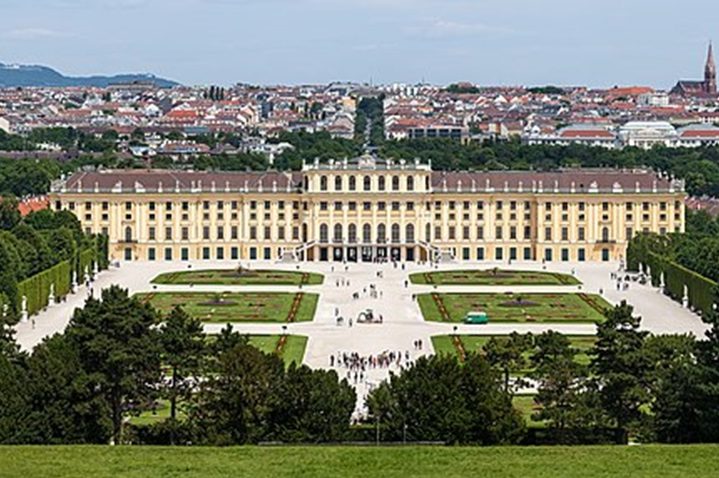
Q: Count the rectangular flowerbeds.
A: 6